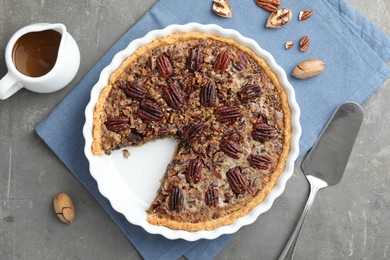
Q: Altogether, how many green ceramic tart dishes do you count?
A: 0